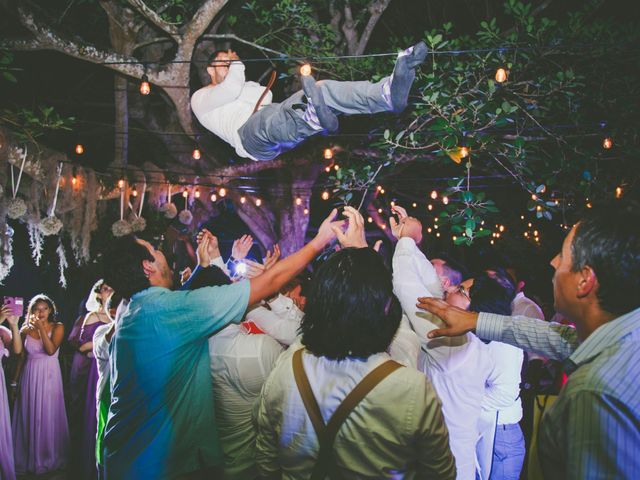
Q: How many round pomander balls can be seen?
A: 6